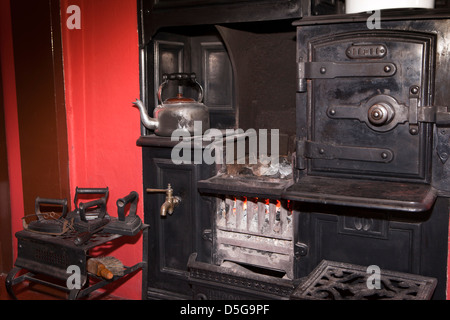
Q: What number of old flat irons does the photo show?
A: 4